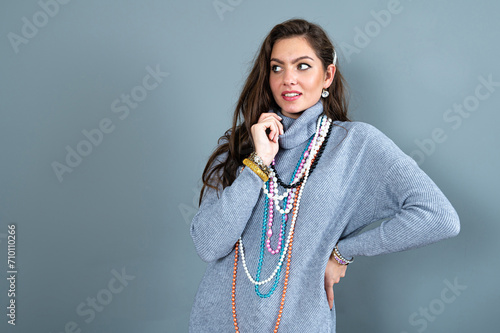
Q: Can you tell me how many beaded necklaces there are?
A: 7